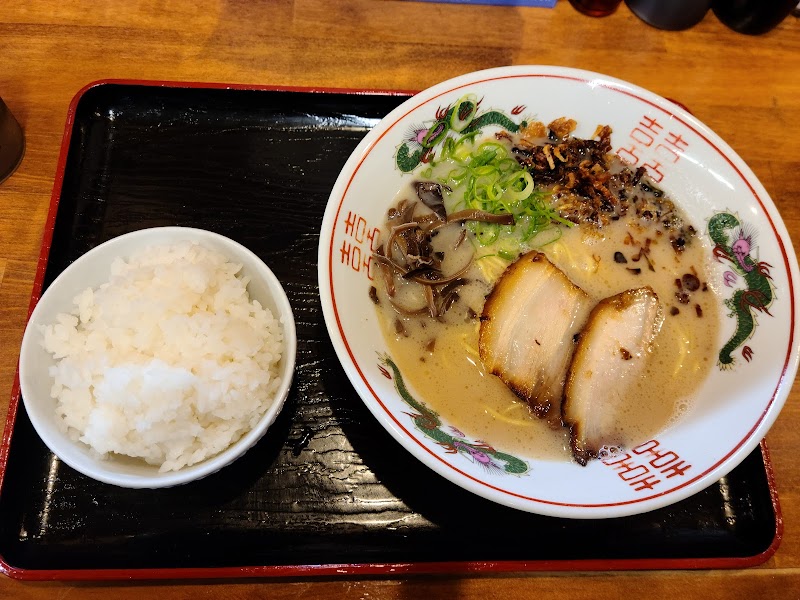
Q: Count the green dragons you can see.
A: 3